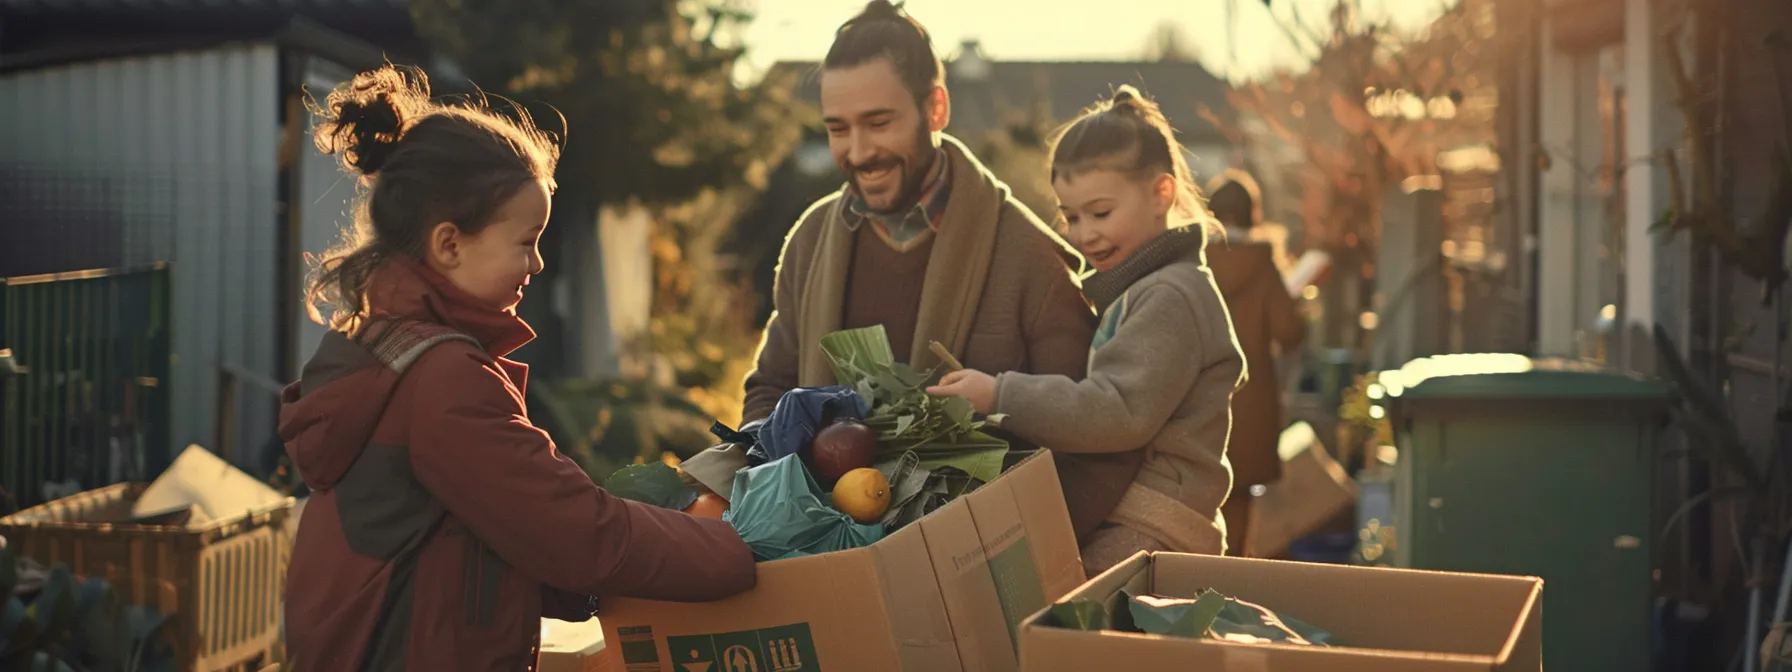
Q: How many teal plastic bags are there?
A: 1